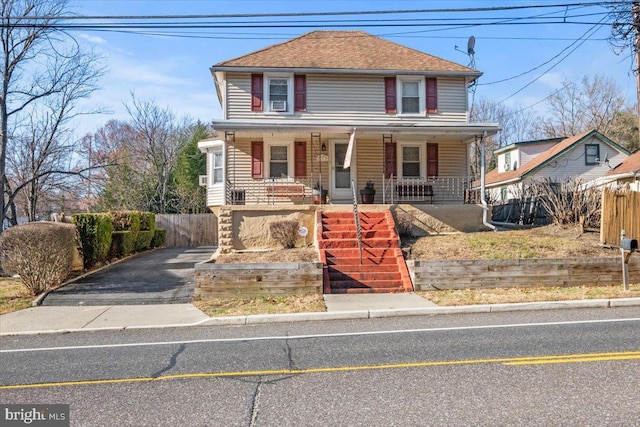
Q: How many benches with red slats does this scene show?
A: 1